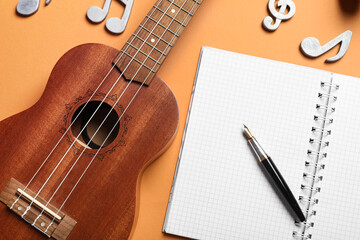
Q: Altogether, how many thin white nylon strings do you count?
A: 4